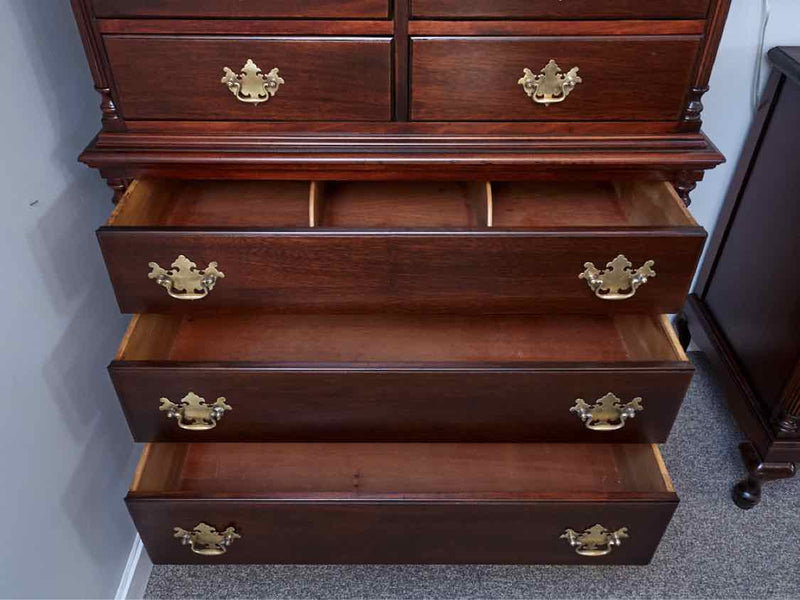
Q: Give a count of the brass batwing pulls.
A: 8